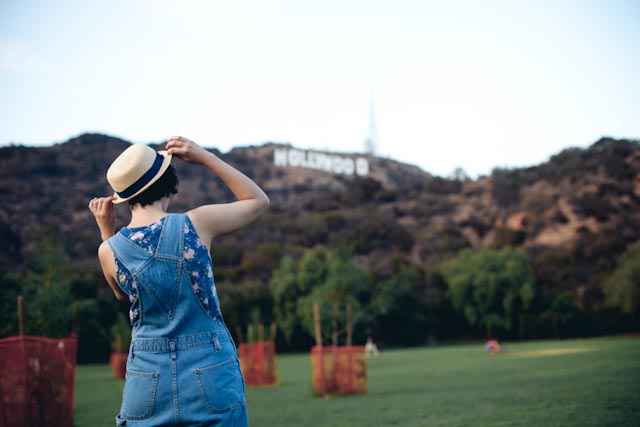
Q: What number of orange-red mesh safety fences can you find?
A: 4